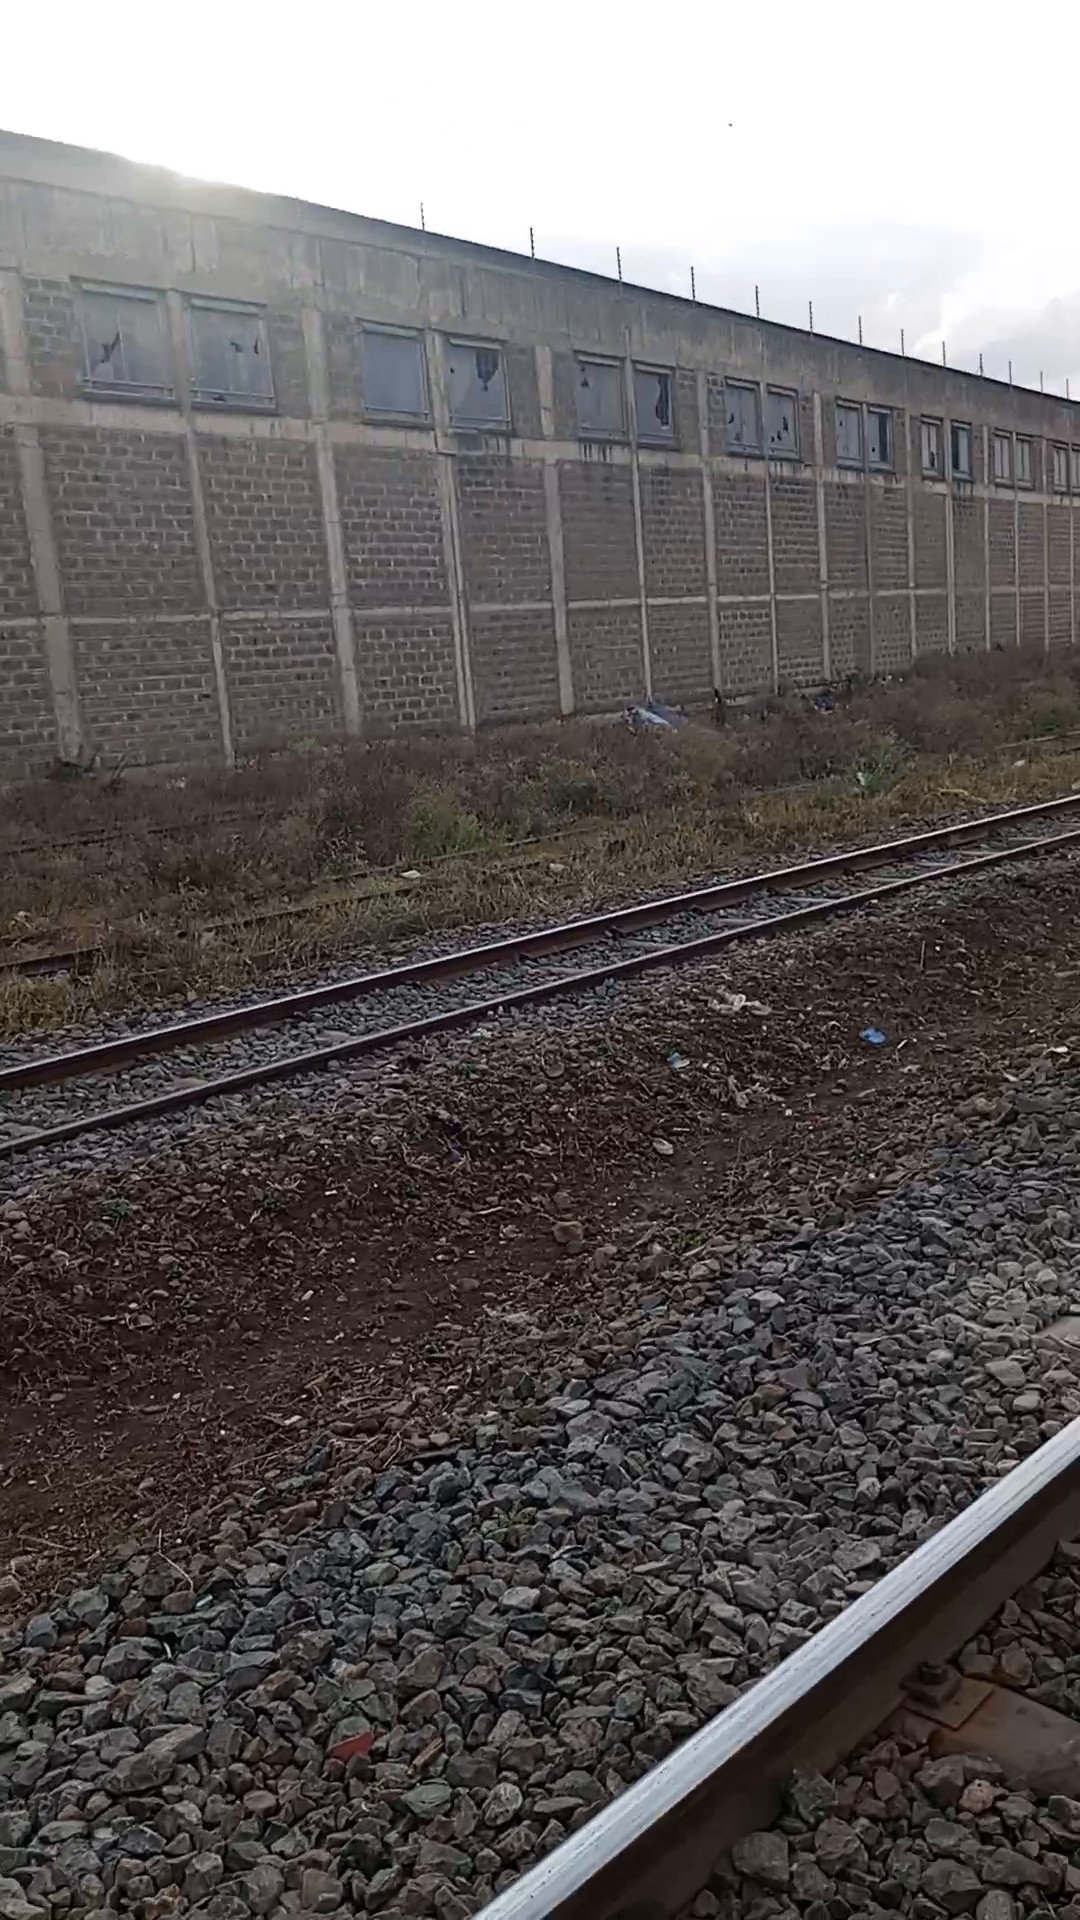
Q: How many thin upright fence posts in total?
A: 13